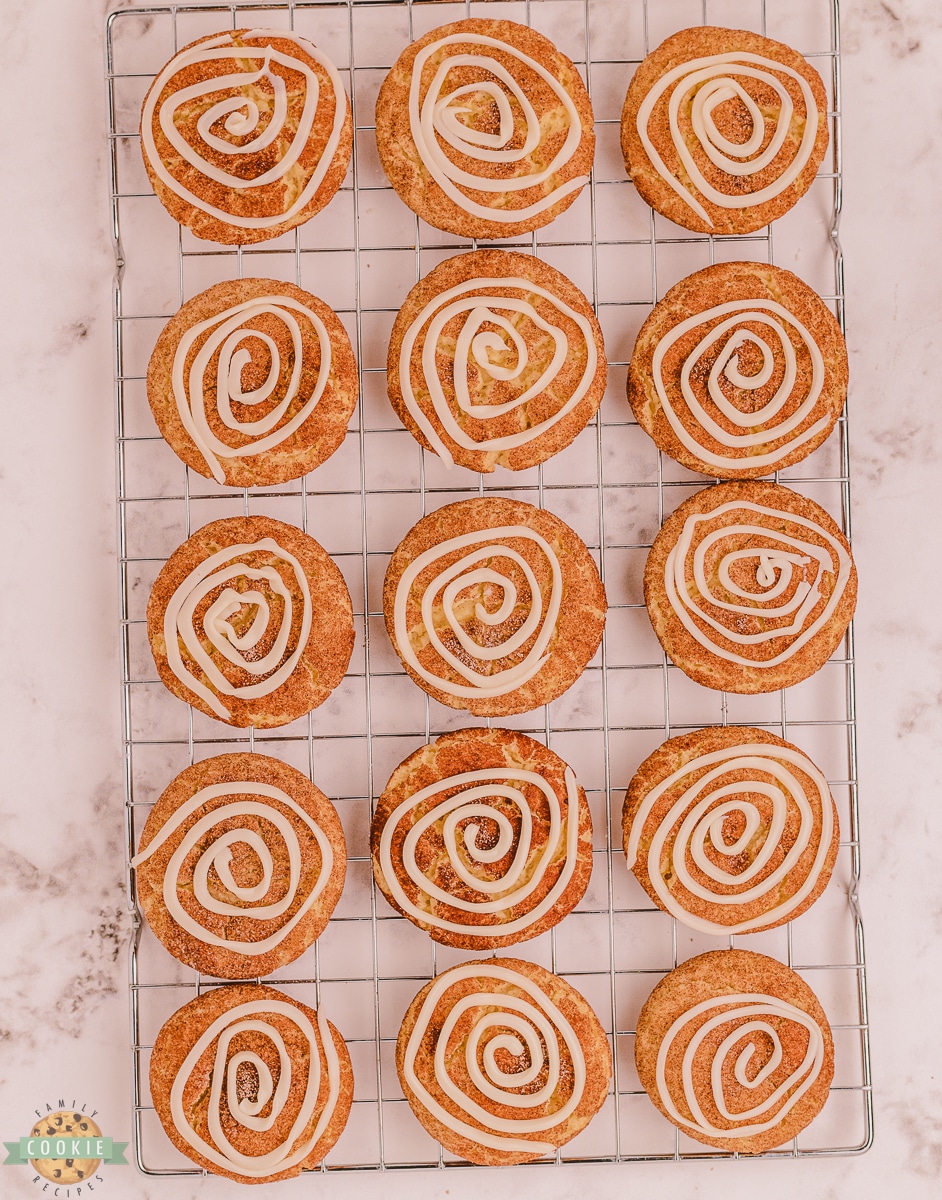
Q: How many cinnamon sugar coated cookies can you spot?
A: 15